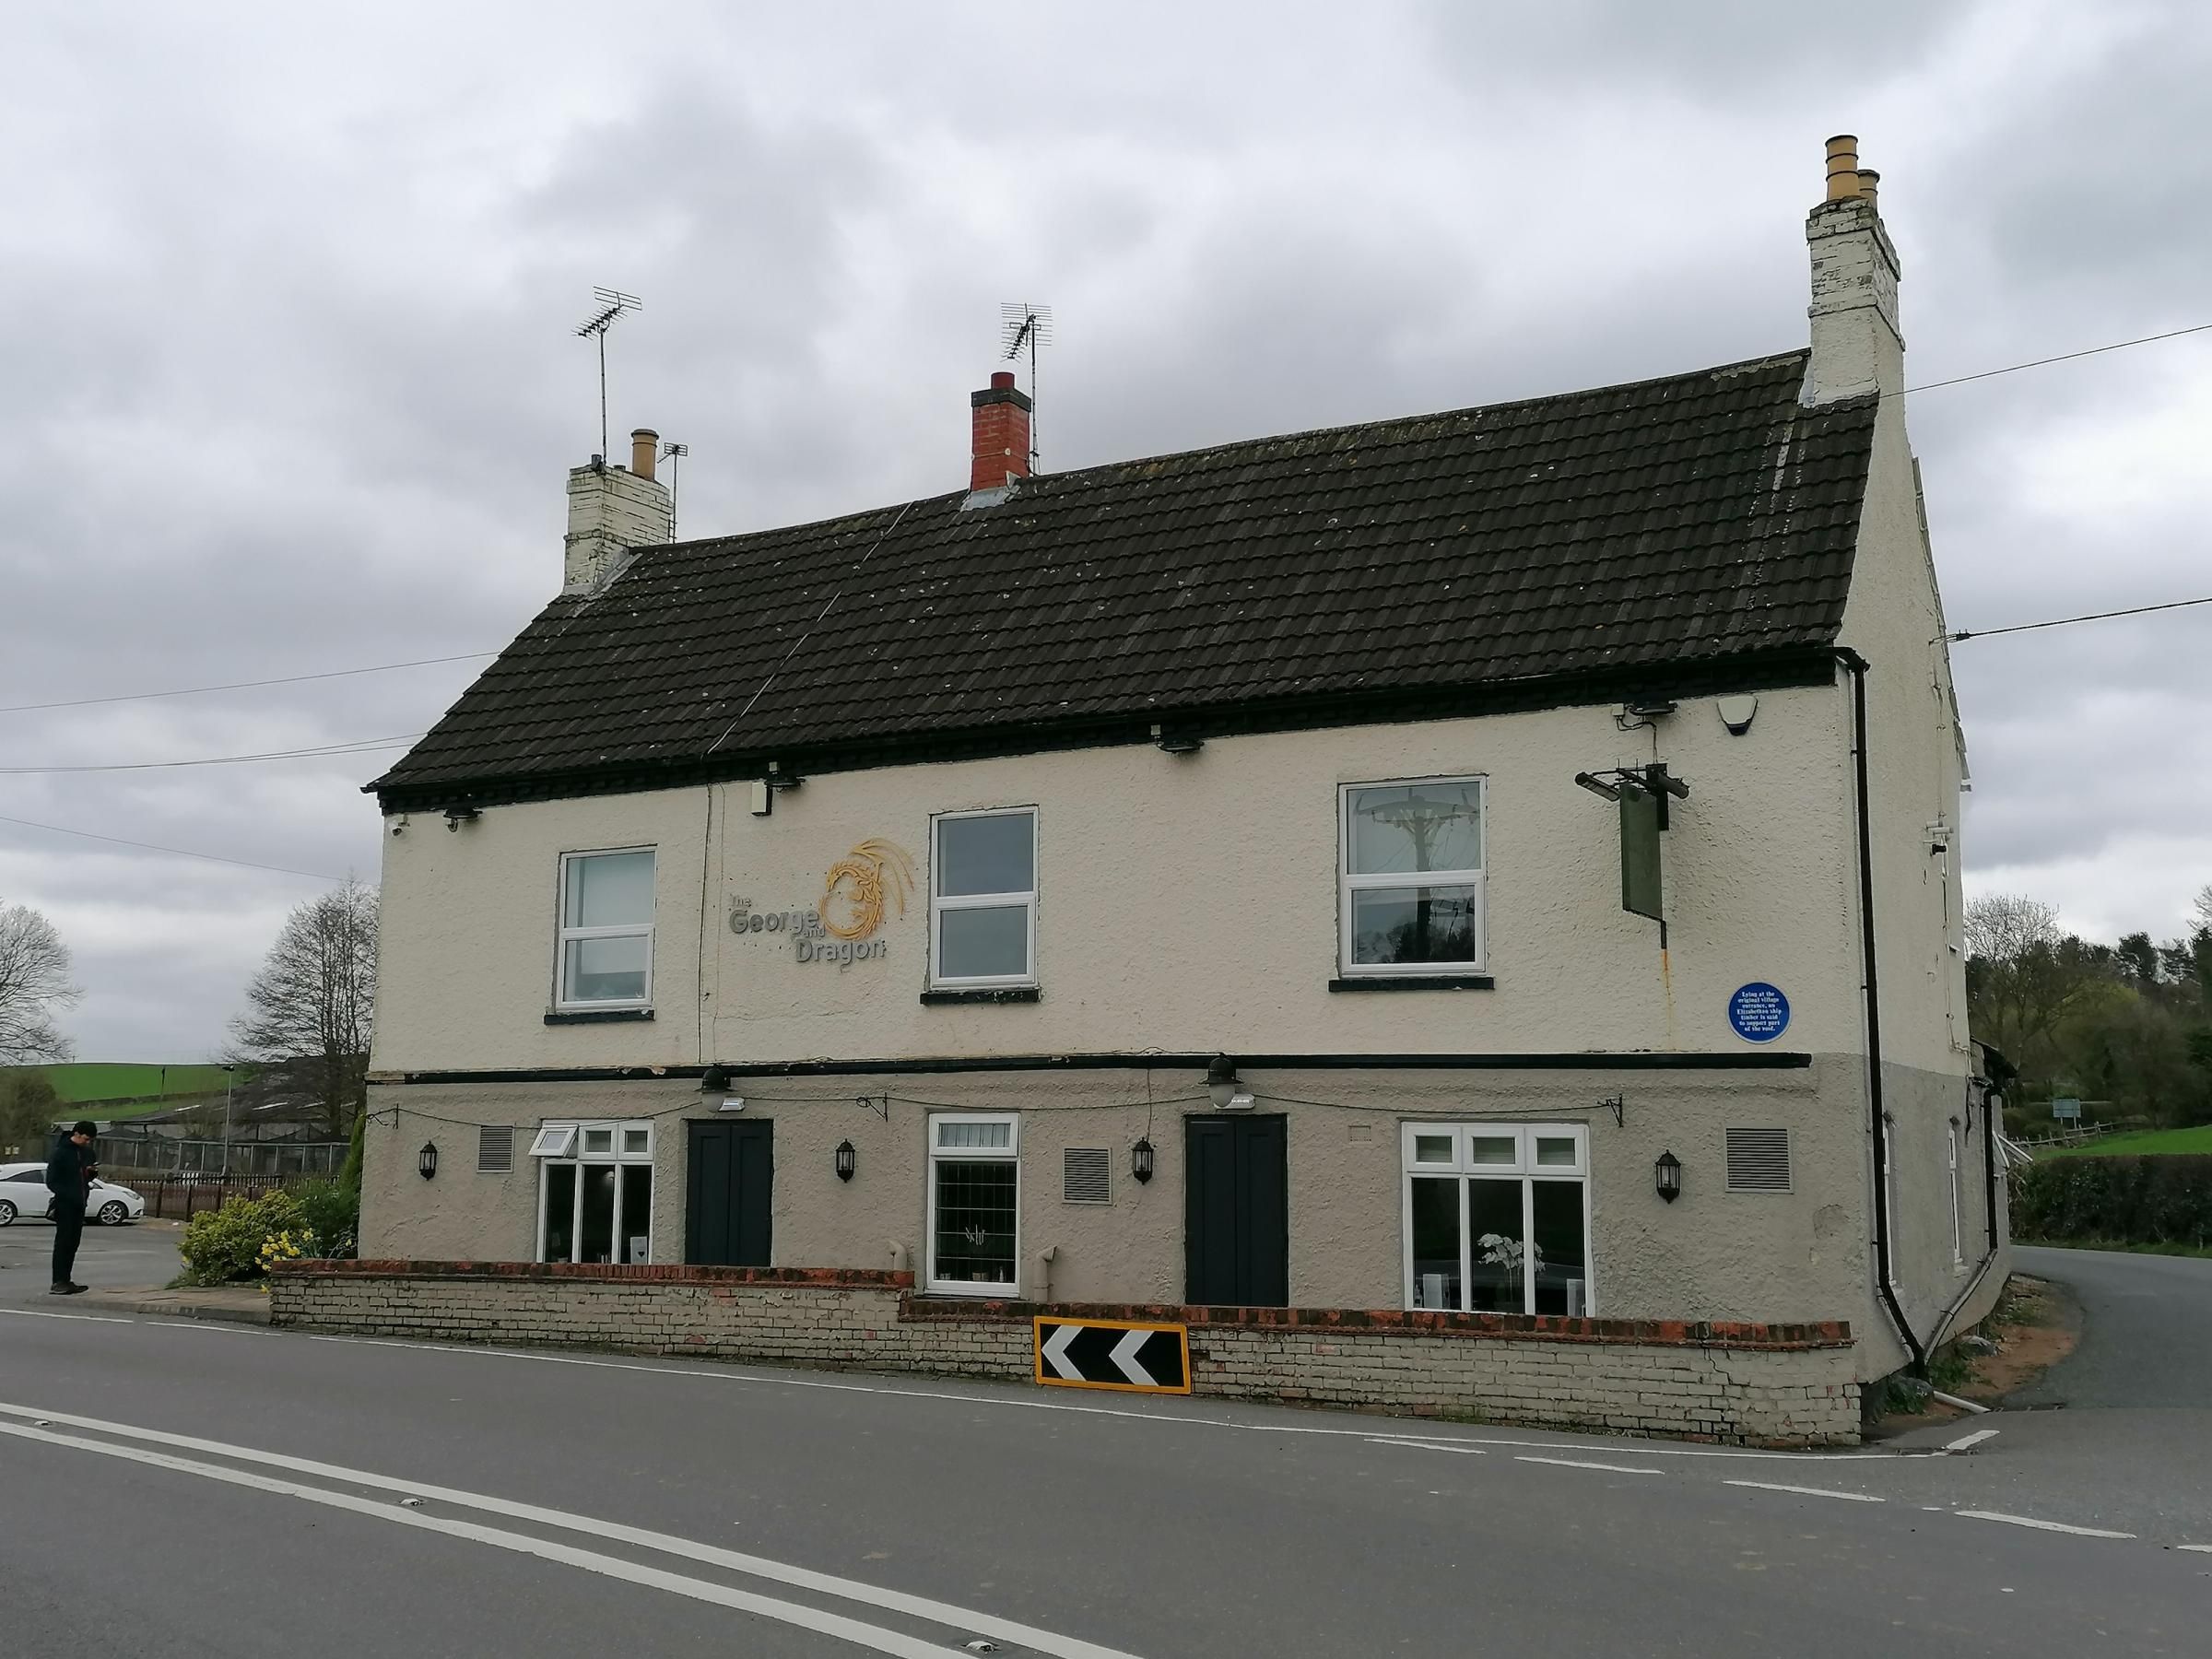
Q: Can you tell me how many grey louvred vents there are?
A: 3